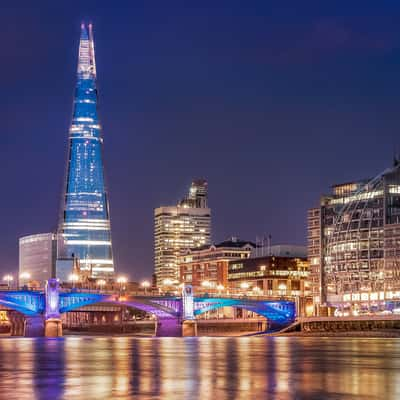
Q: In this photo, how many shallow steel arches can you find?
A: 3